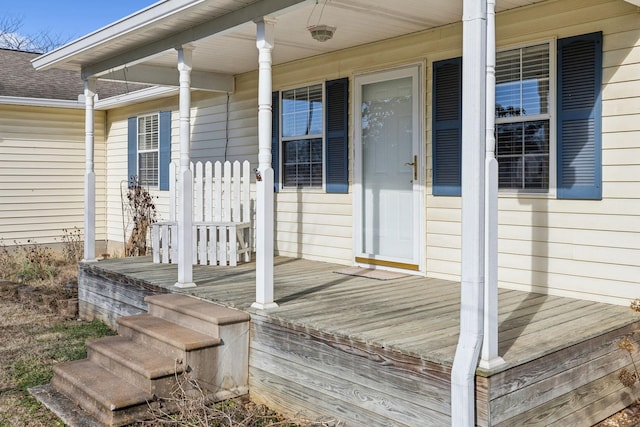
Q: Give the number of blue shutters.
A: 6